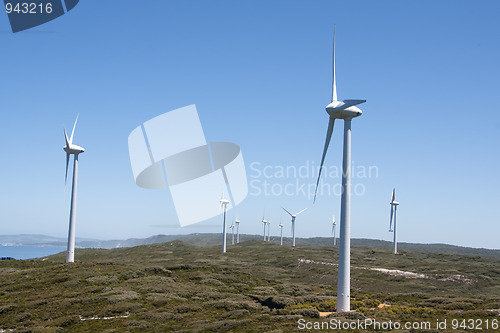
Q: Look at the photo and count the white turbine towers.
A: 11